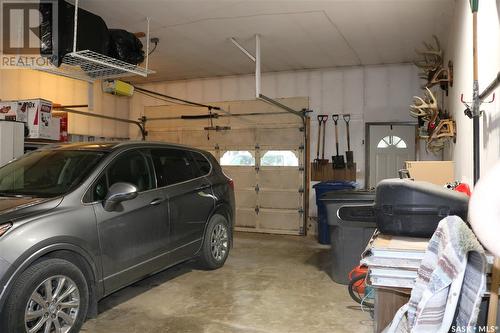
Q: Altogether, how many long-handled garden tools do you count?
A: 4